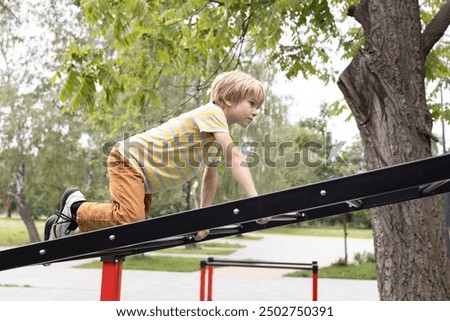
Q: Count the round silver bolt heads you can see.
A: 4